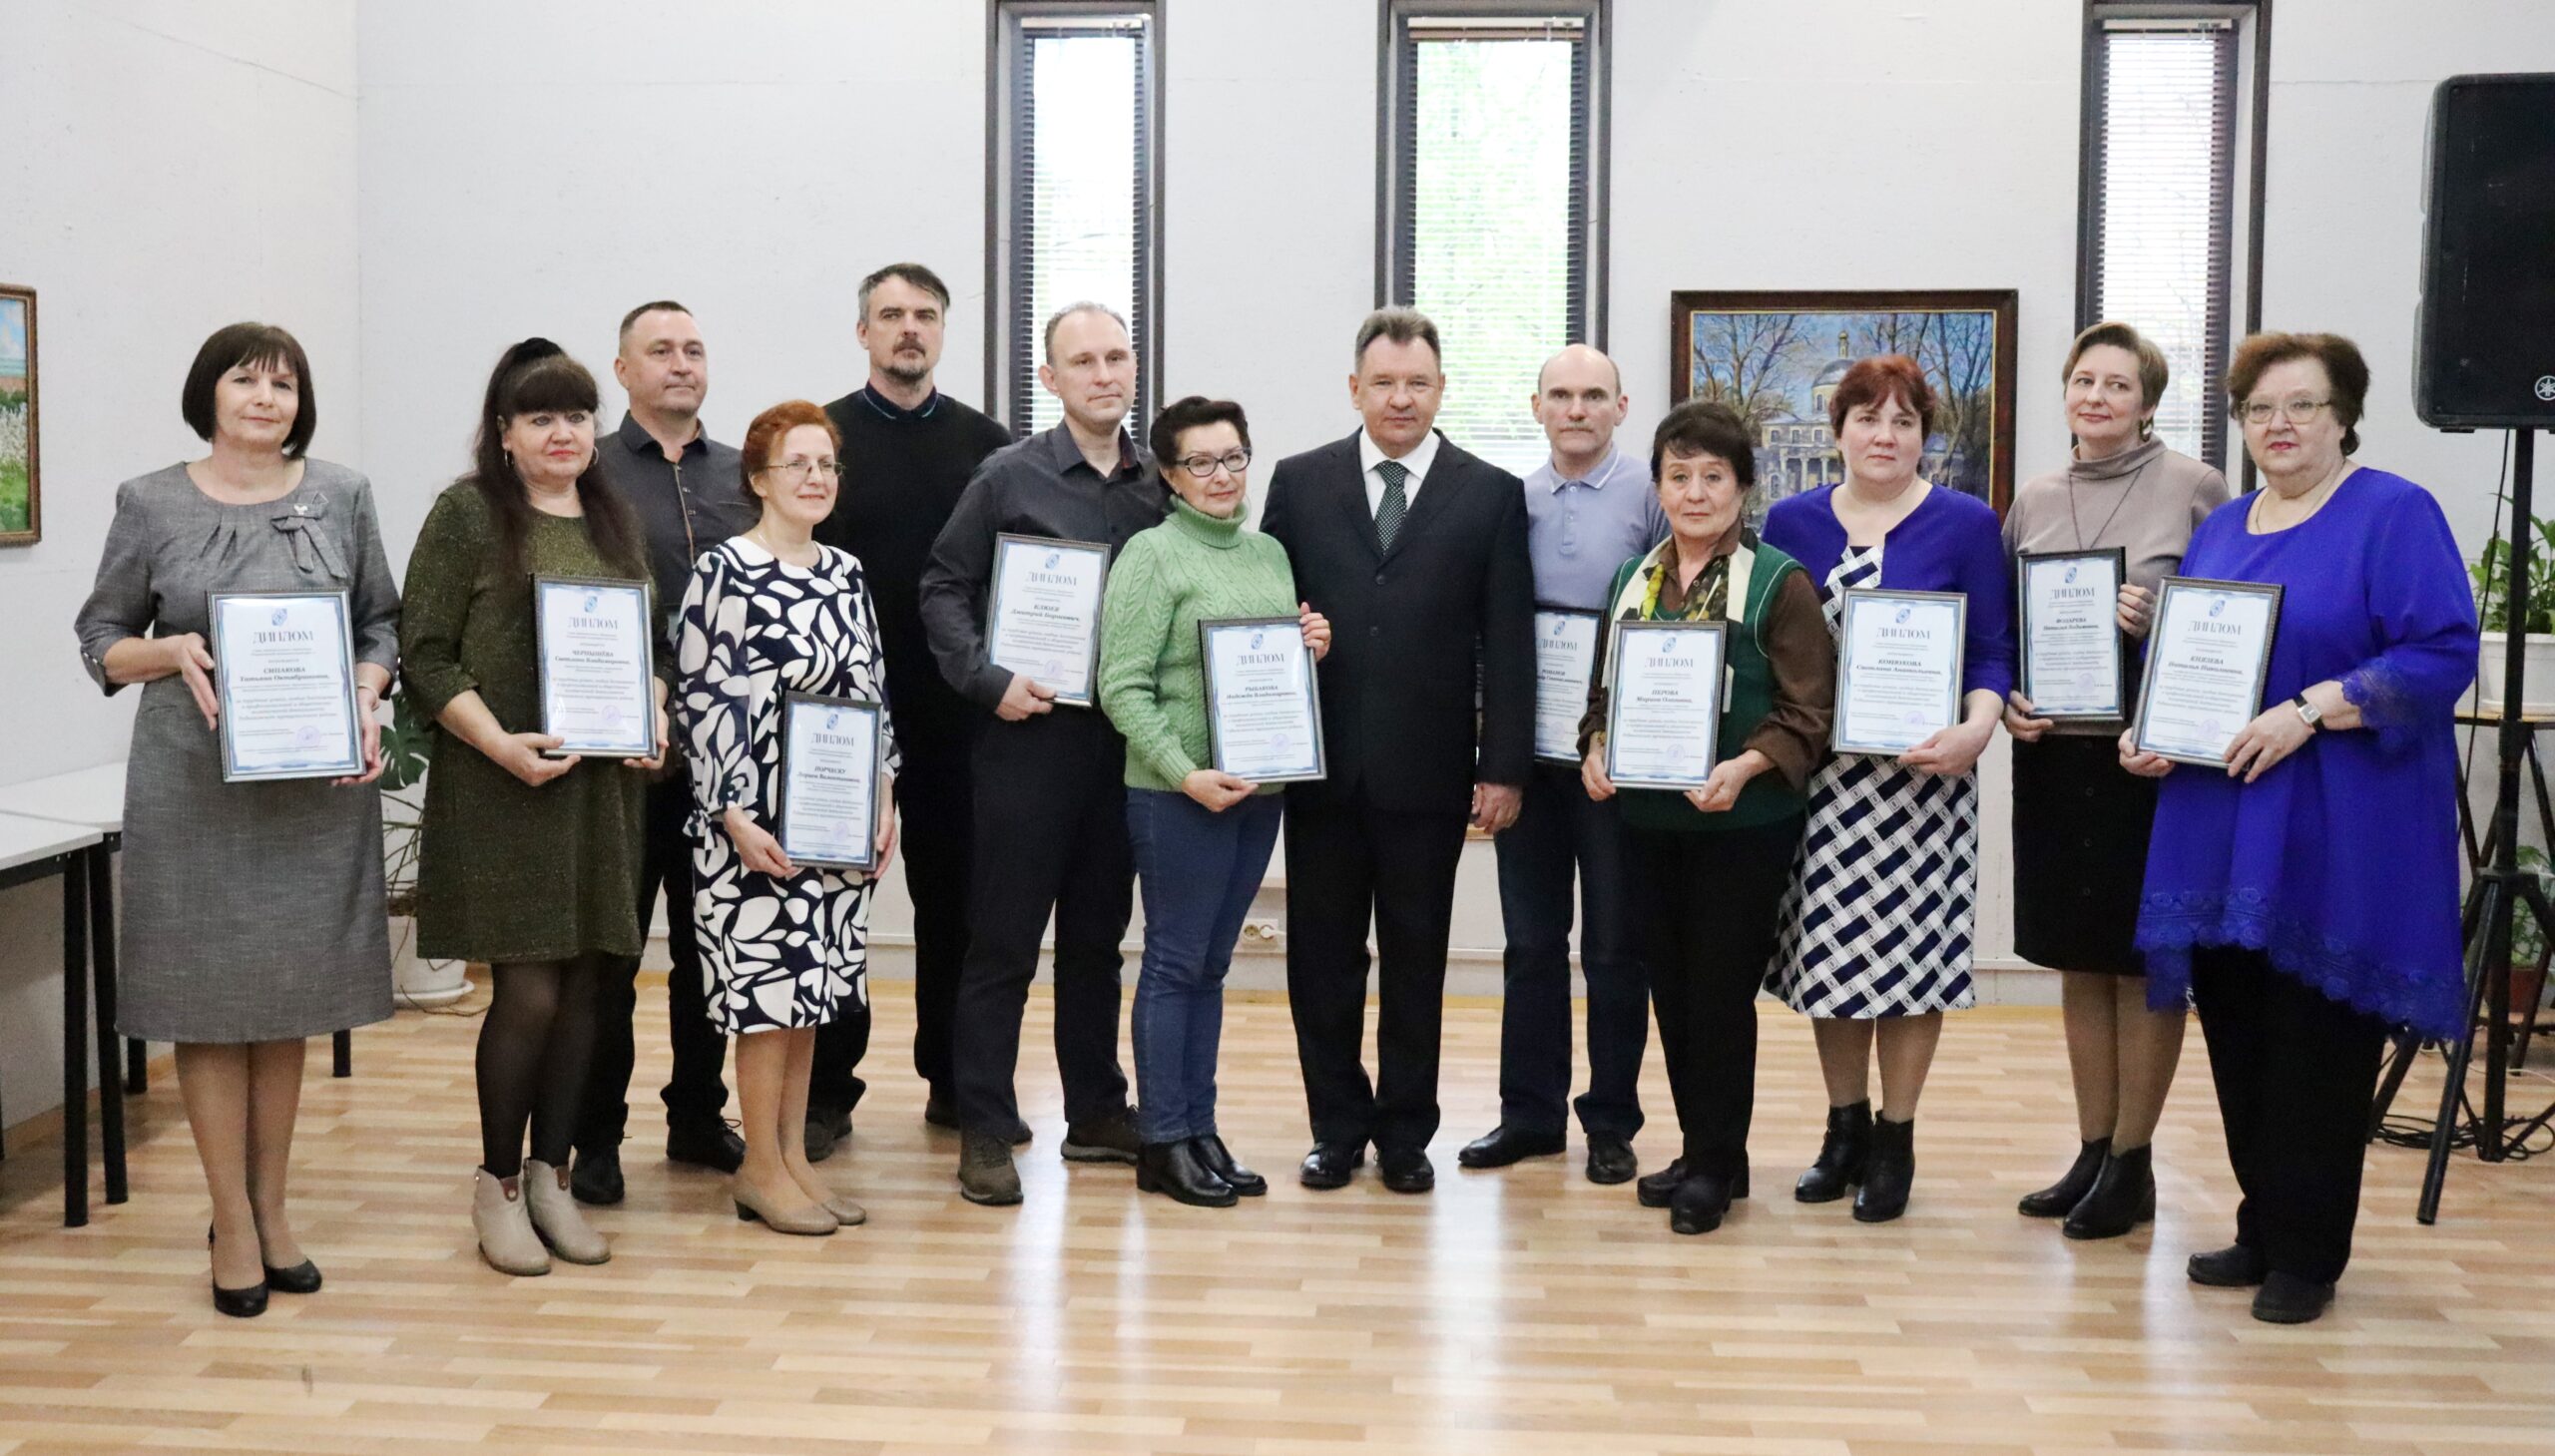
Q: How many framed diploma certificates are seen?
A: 10